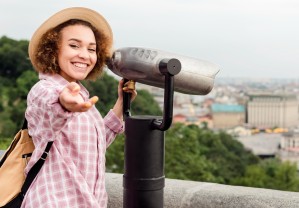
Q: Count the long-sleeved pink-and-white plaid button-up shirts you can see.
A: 1